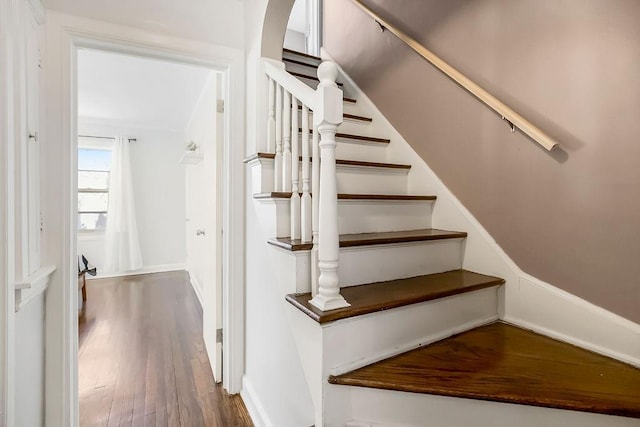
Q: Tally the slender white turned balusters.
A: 6